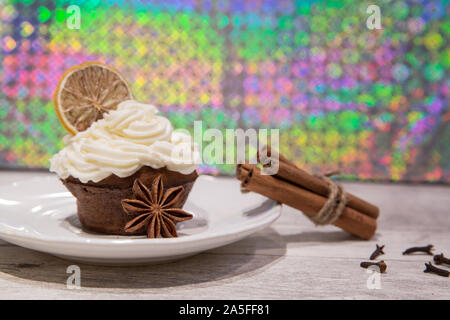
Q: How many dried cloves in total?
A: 5